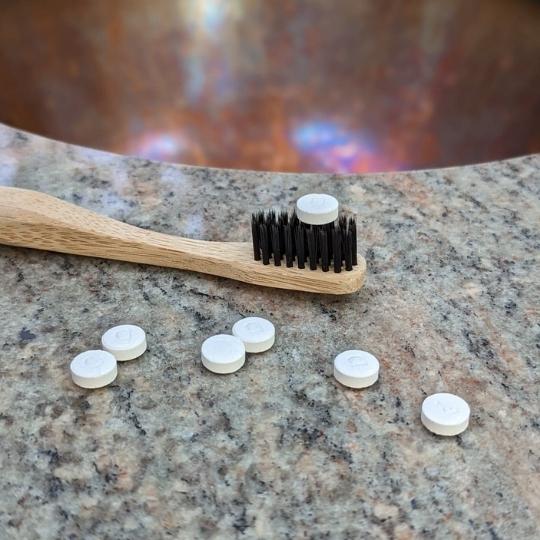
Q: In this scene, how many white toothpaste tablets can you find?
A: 7